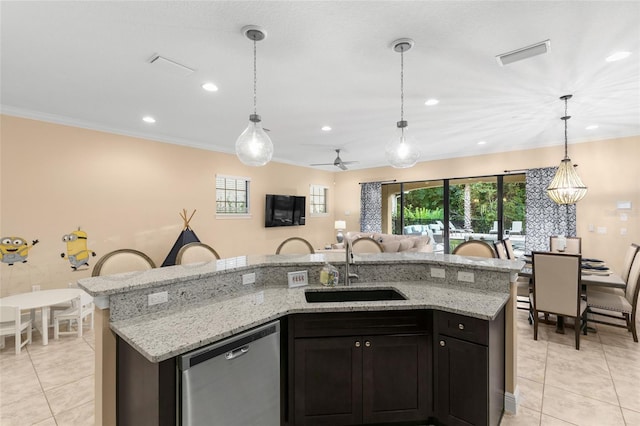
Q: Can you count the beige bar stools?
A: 5